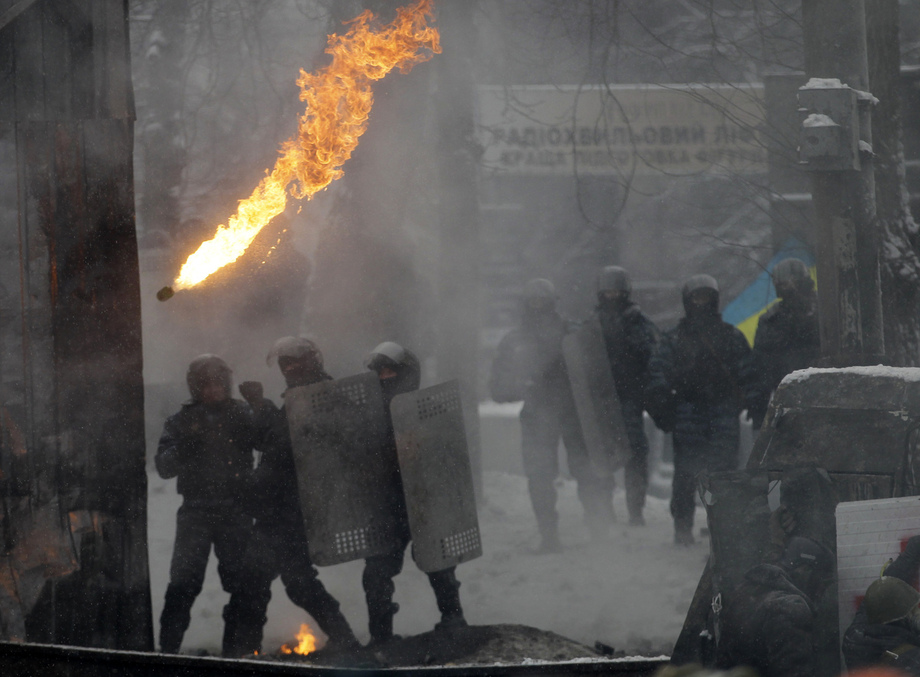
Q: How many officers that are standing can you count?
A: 7